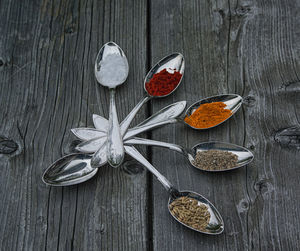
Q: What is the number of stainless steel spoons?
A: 6